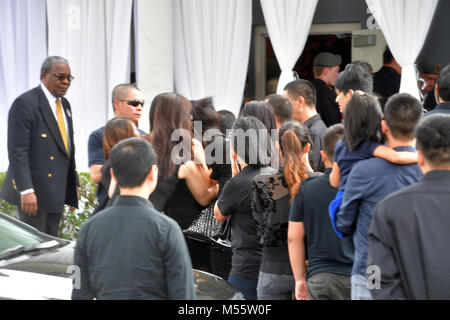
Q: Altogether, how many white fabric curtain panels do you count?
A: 5